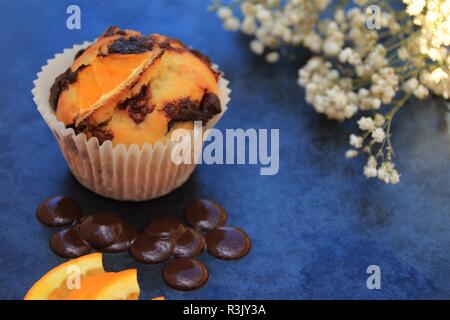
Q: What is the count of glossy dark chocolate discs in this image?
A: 10